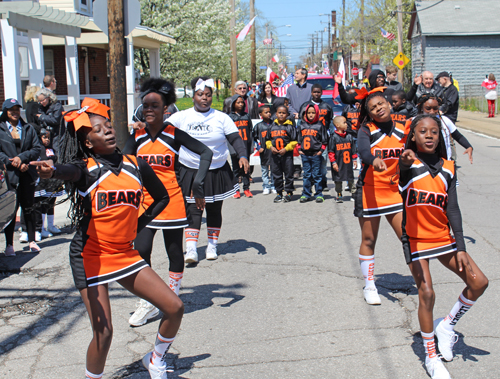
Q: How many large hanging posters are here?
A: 0